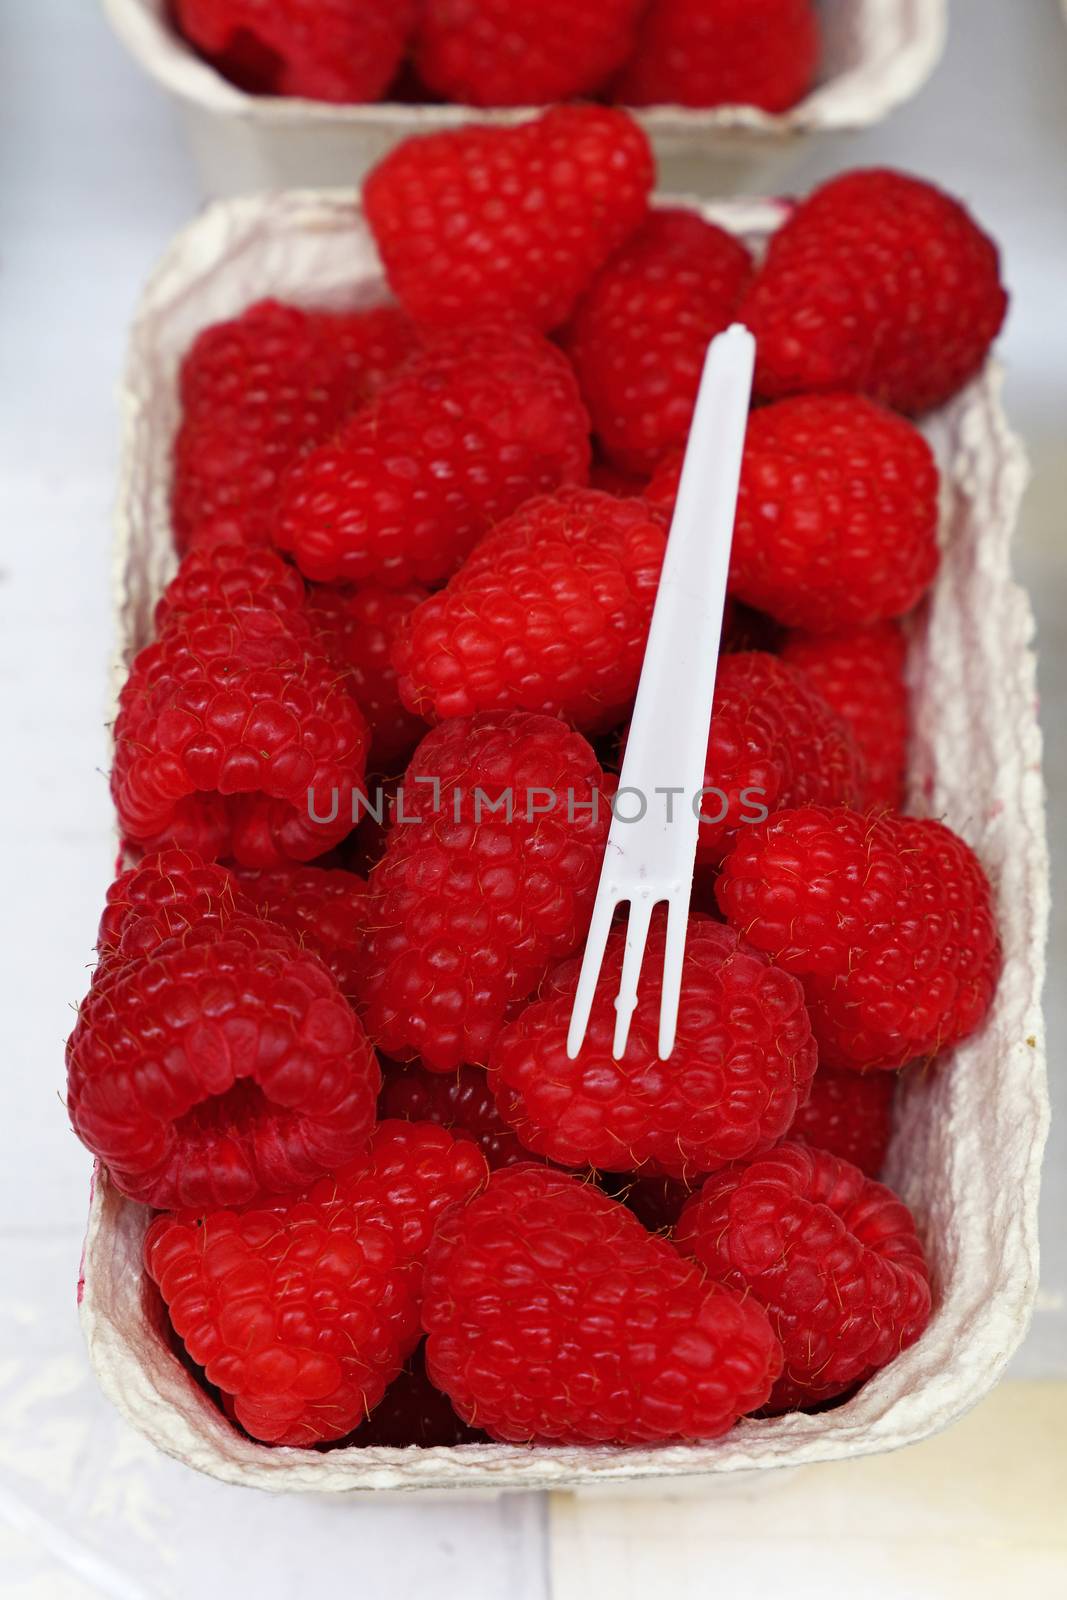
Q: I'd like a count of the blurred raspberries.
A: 3